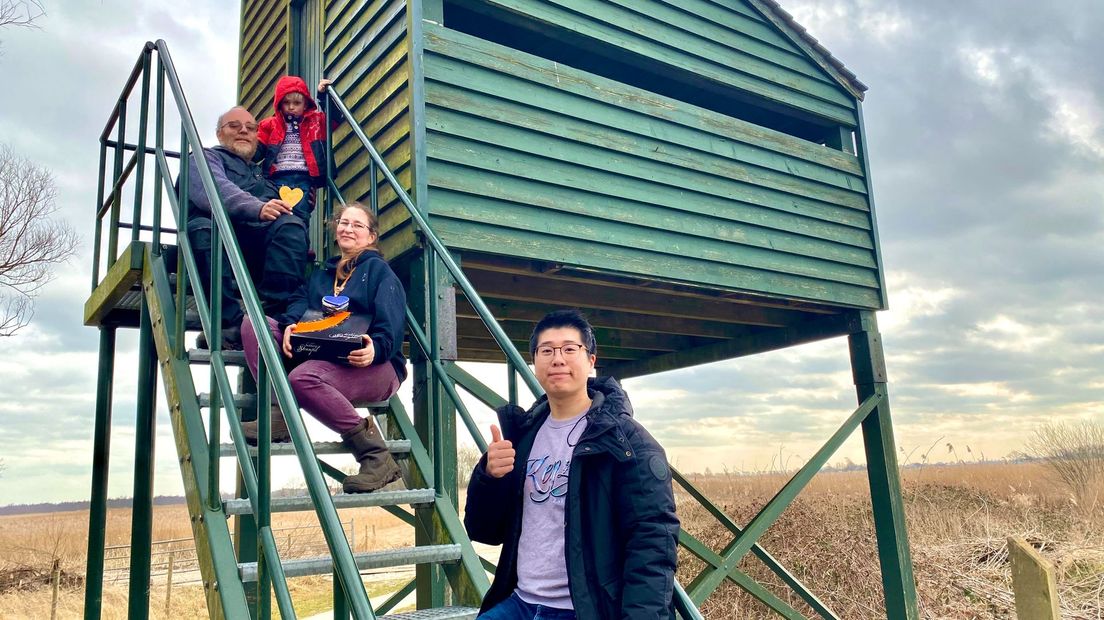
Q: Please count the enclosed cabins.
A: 1